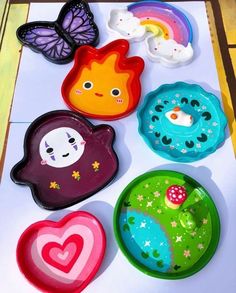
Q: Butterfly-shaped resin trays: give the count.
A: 1